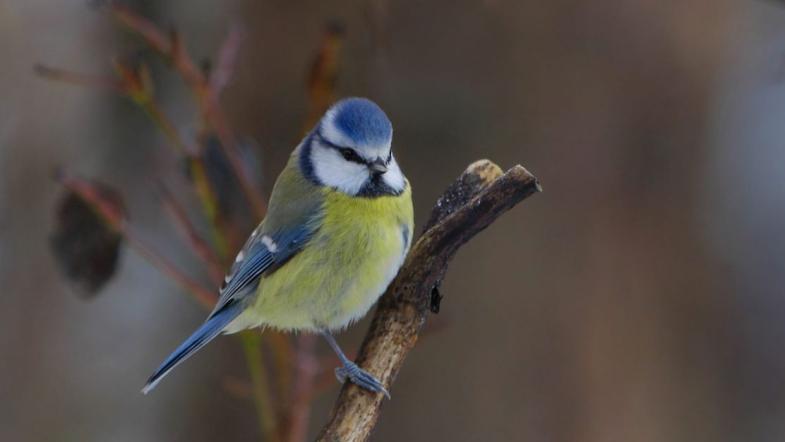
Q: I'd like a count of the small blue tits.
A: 1